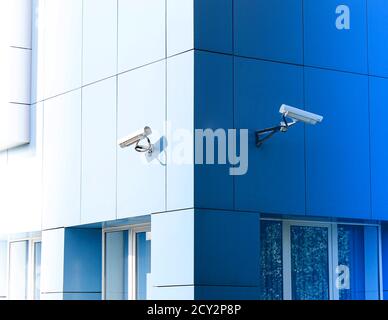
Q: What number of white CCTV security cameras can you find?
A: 2